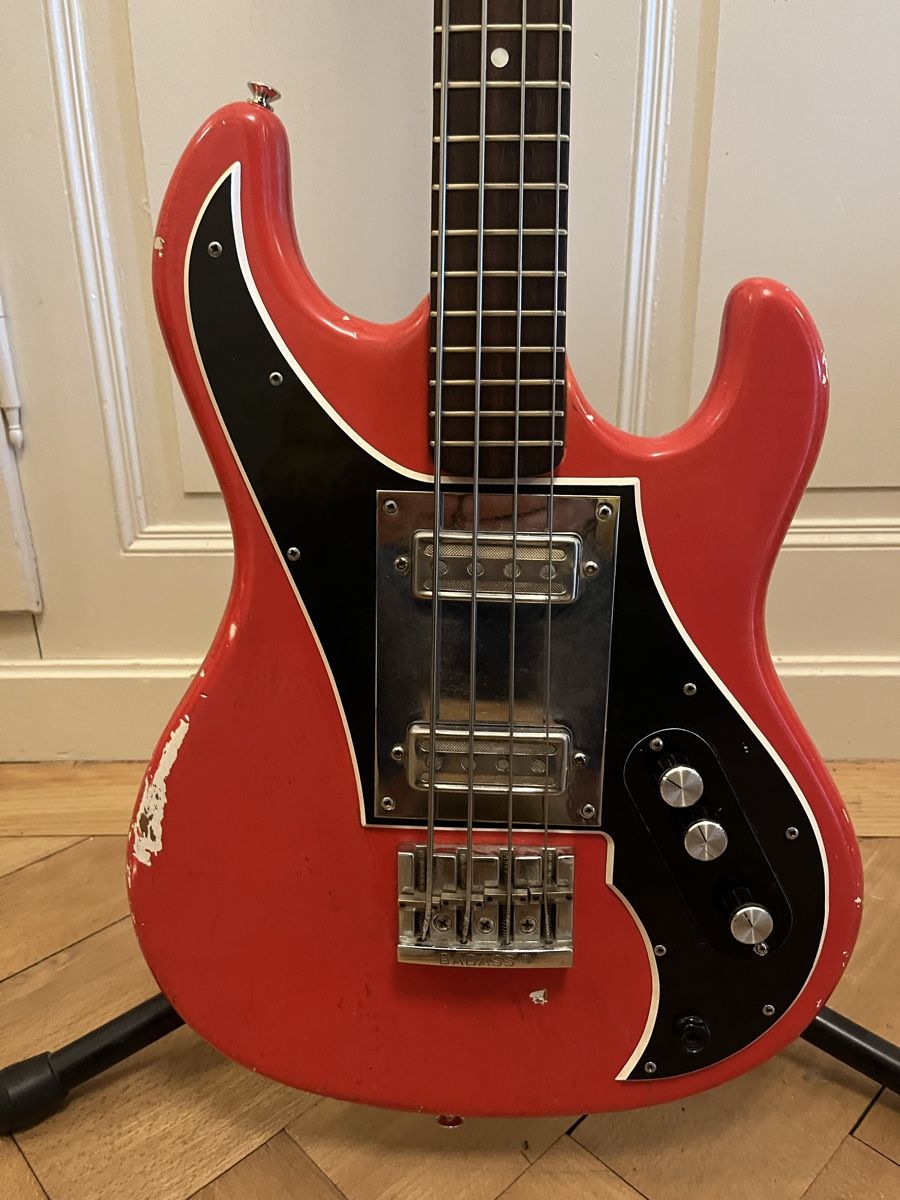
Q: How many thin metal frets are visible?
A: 11